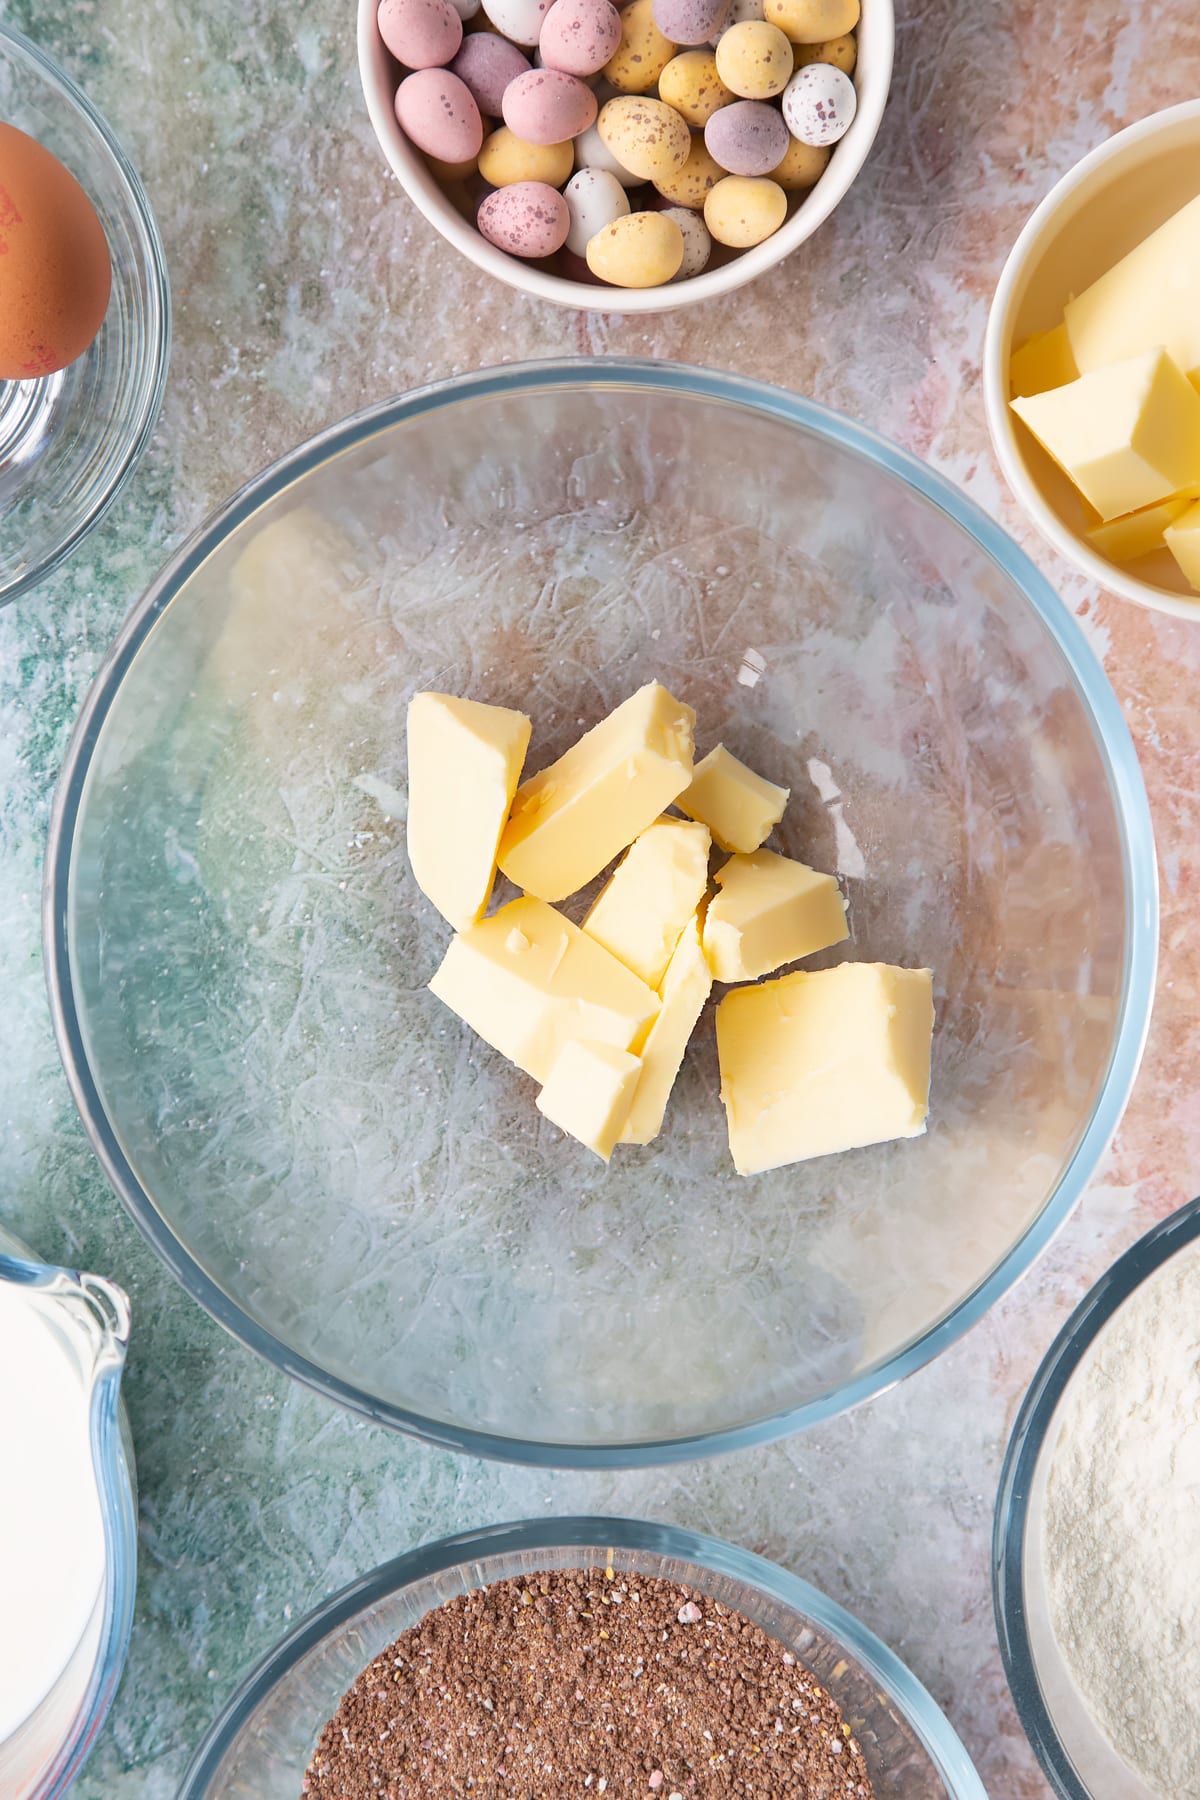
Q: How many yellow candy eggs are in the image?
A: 11